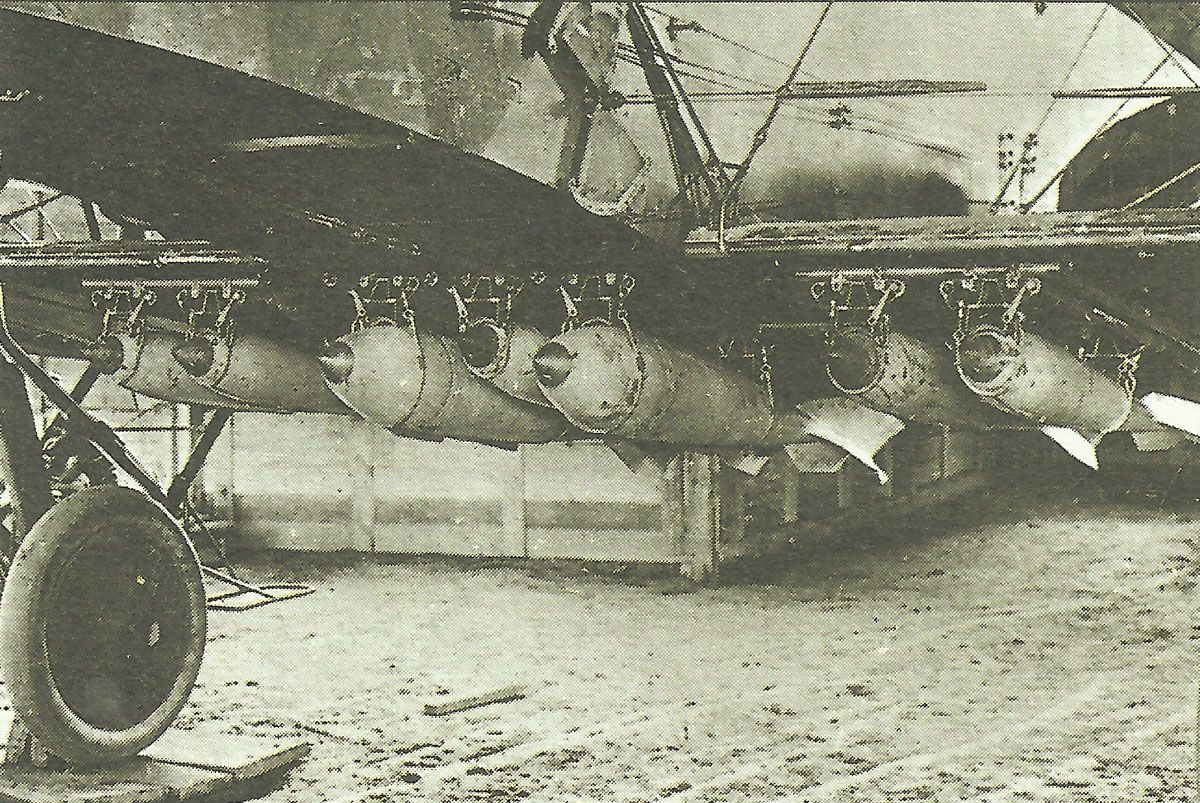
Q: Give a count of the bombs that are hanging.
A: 7